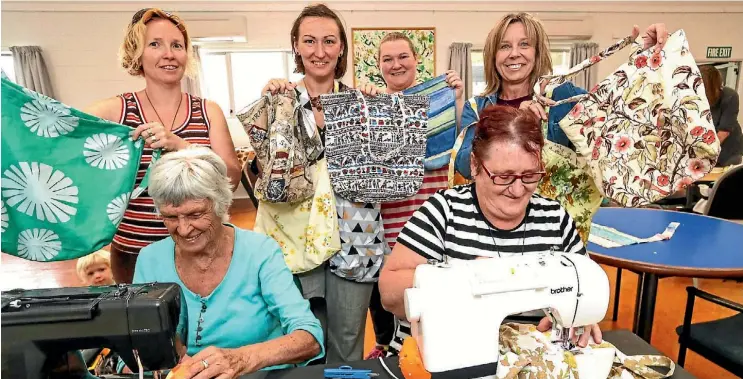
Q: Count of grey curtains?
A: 4